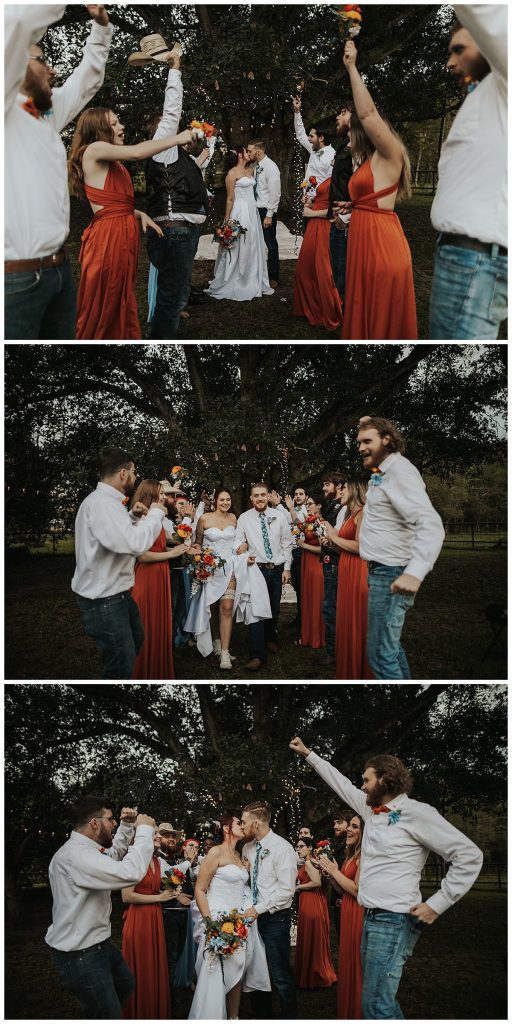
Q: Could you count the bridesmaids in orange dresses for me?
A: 3